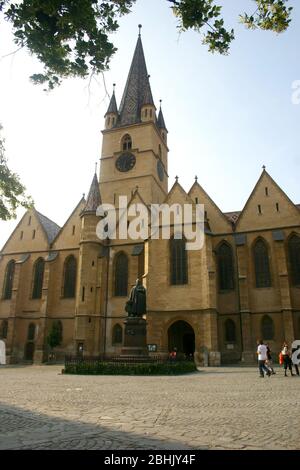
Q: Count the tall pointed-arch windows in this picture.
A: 8